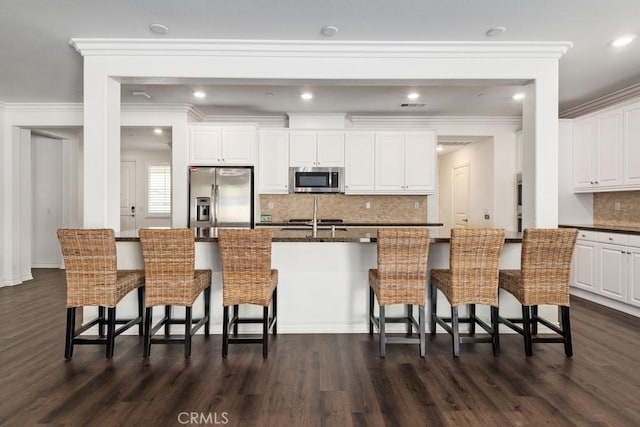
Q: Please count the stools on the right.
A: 3